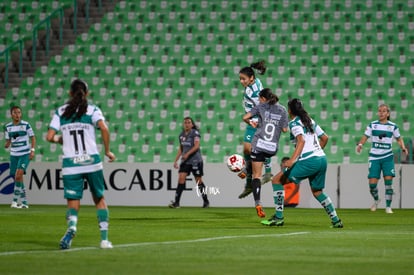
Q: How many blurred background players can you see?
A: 3